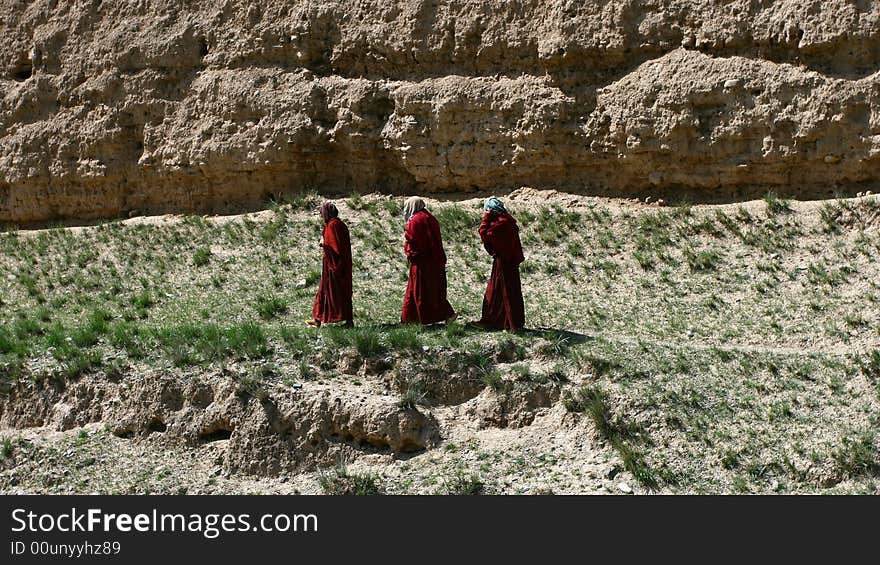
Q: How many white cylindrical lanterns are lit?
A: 0